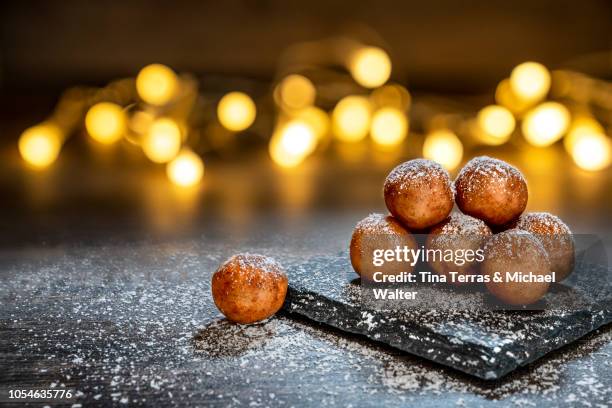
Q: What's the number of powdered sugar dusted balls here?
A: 7